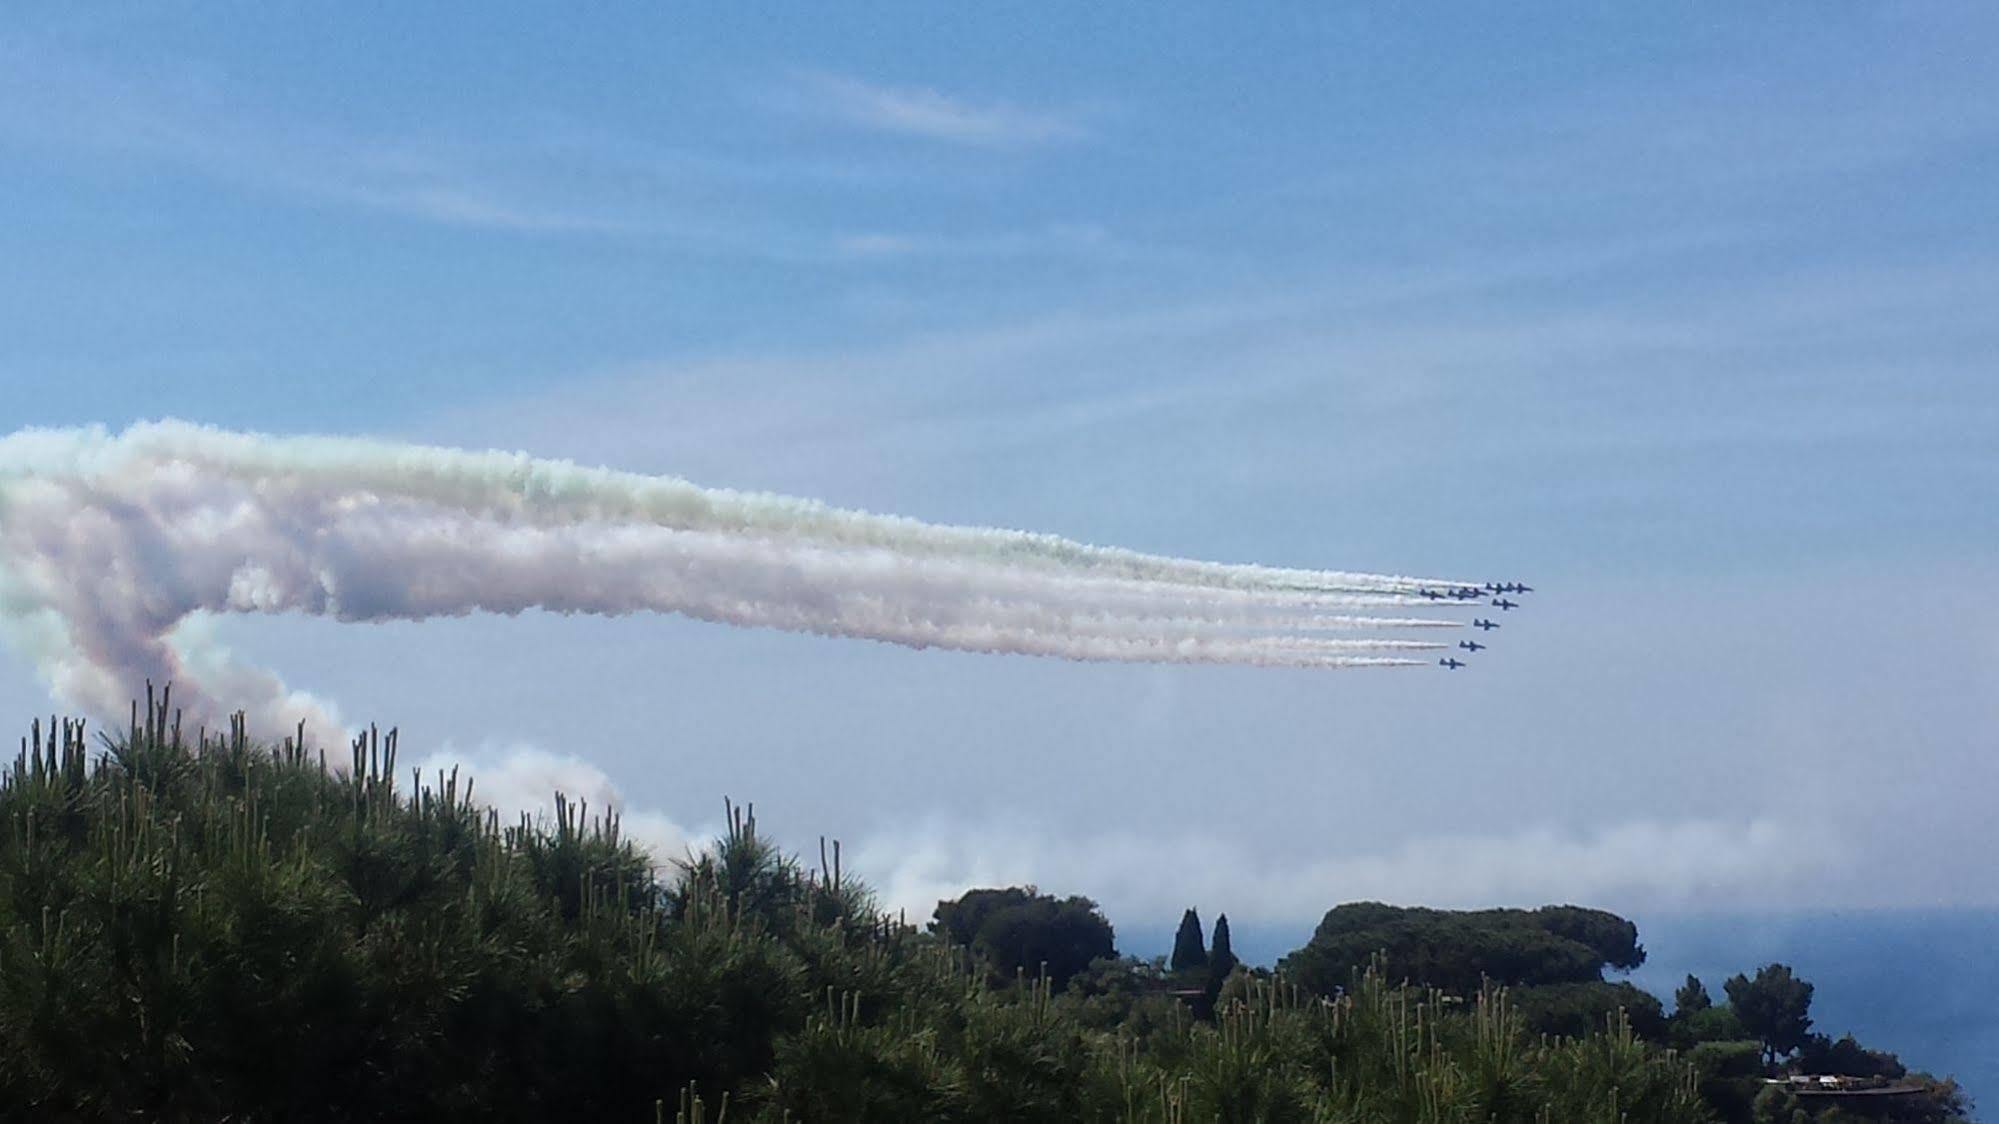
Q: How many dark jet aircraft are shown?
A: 9